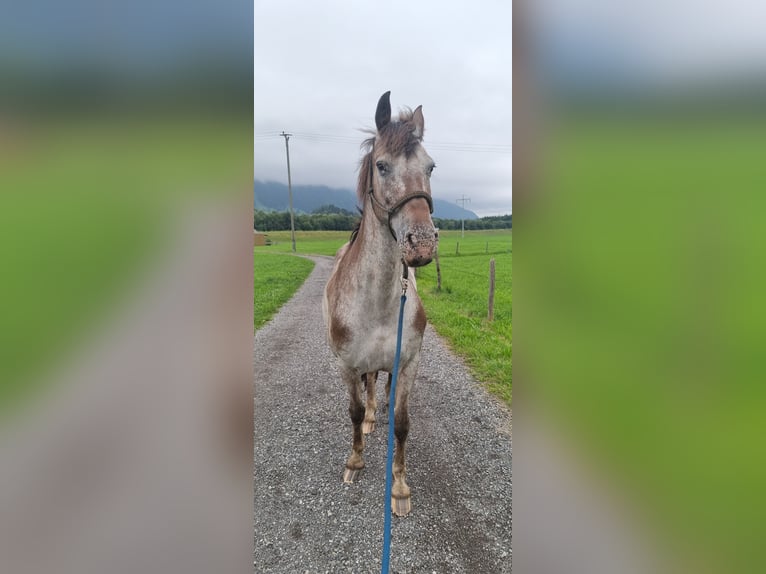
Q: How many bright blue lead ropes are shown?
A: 1